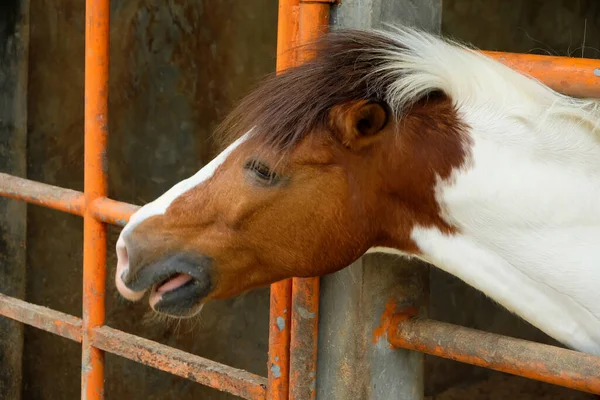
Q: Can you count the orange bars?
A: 7